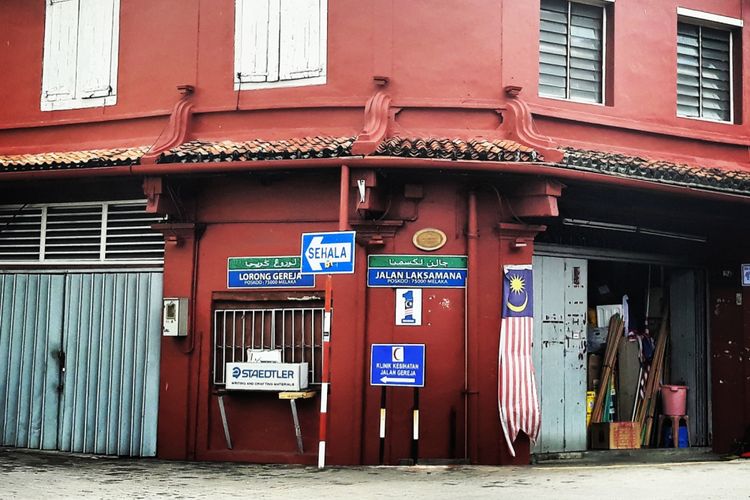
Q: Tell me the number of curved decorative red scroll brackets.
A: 3